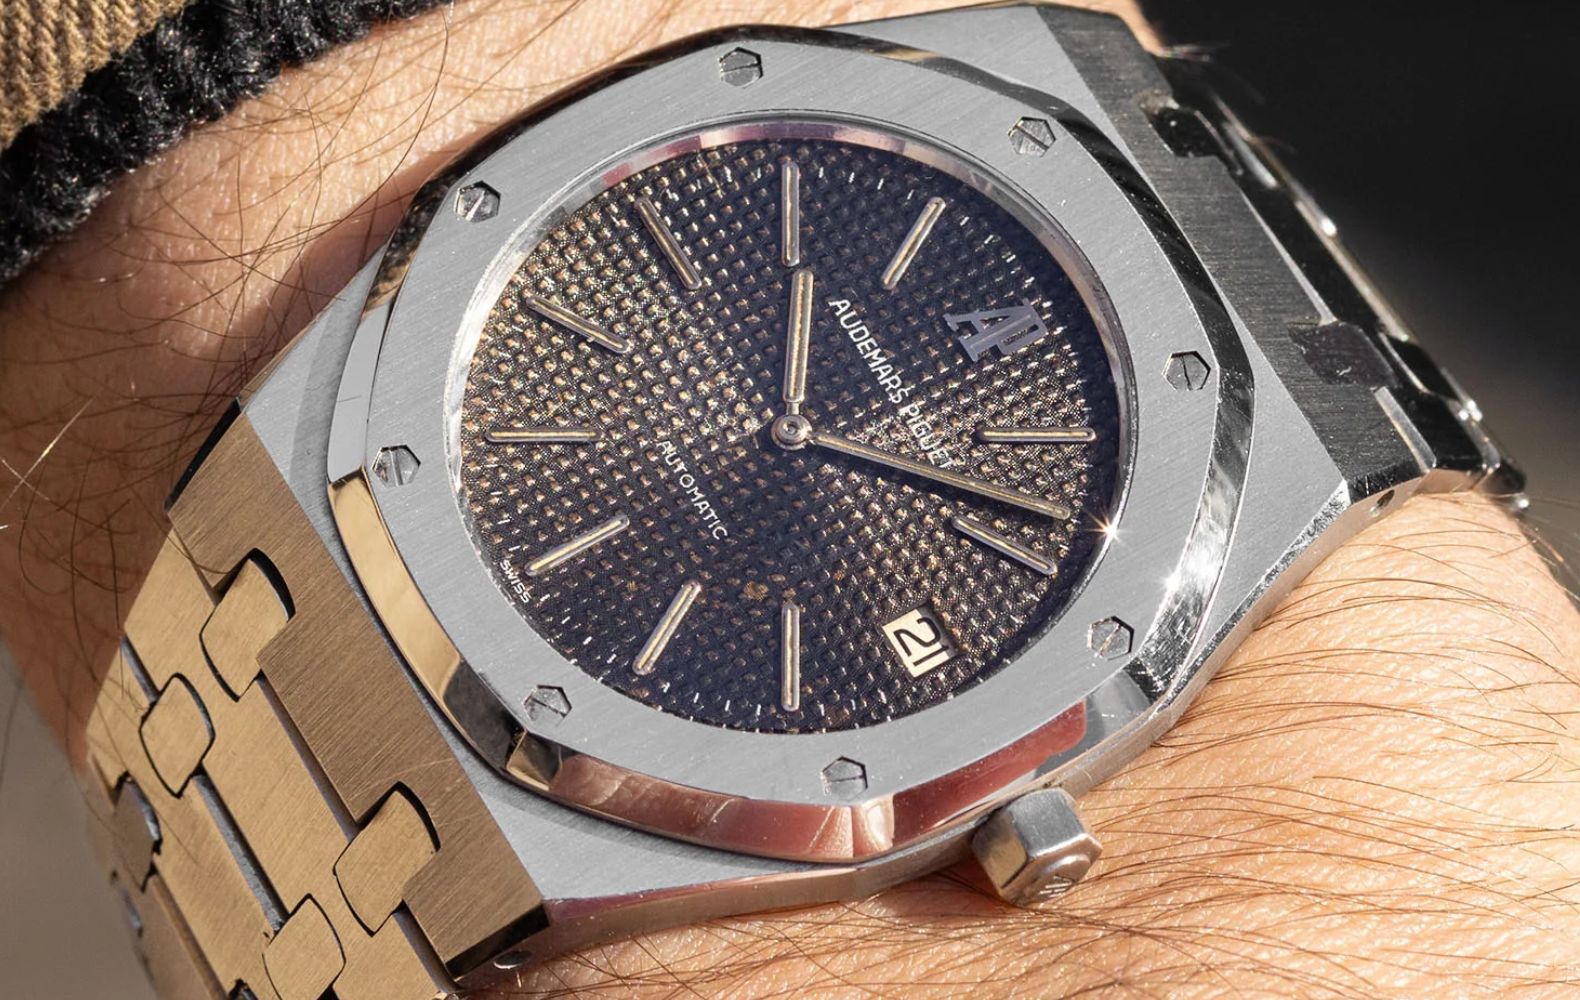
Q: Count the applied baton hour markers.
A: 10